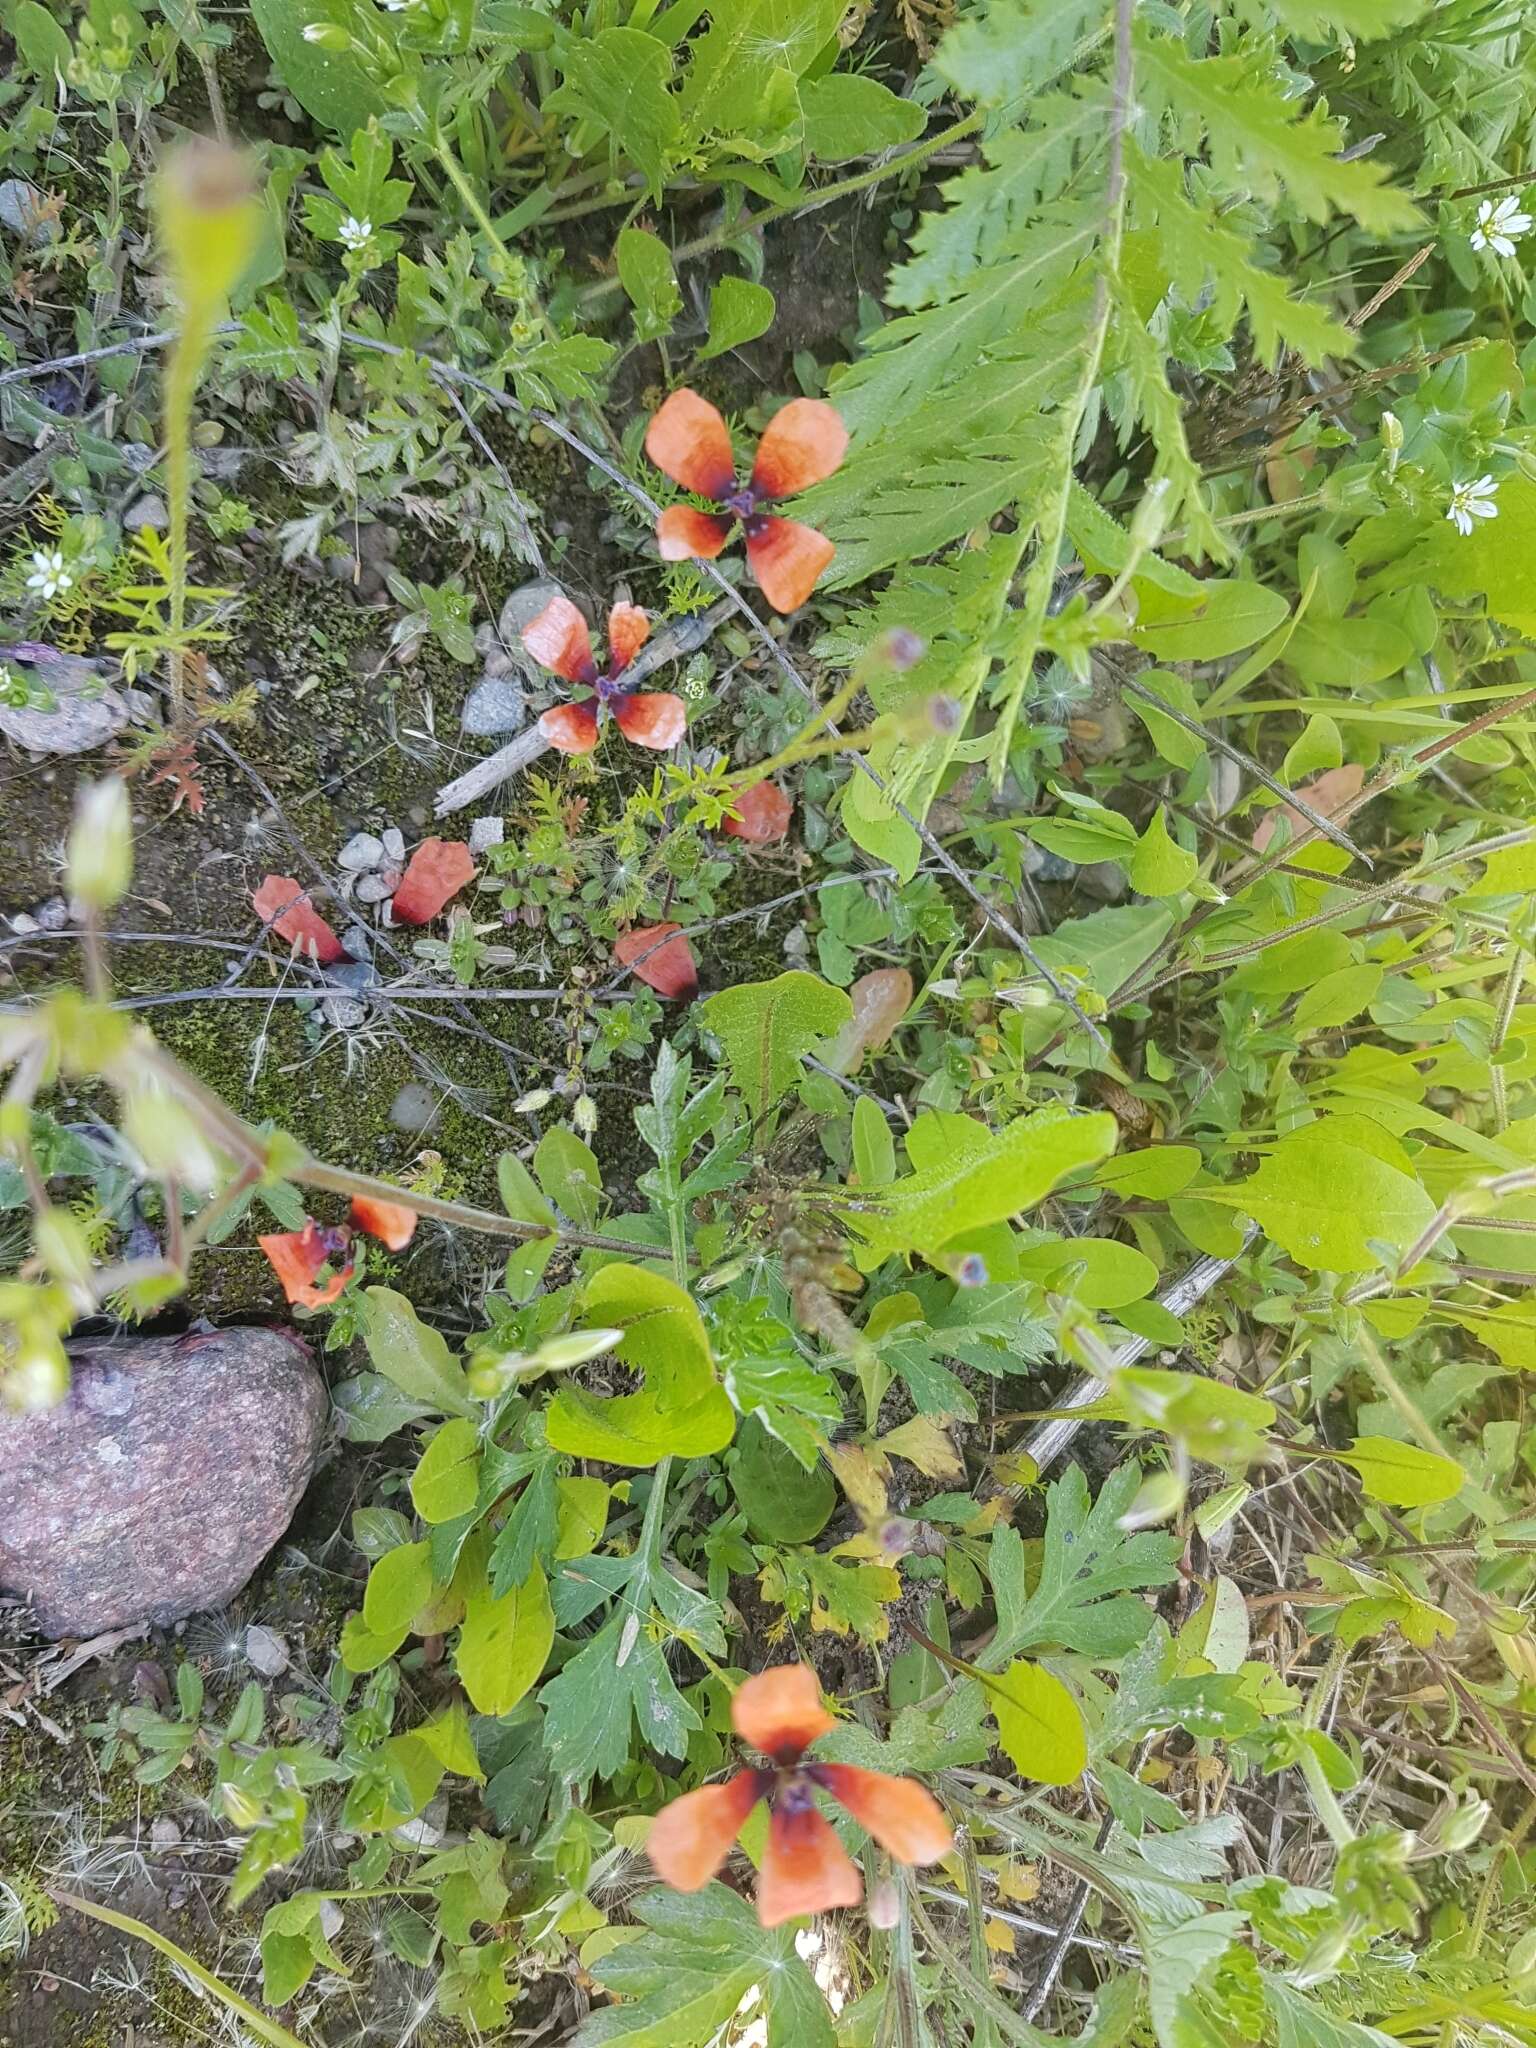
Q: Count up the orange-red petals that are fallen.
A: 4